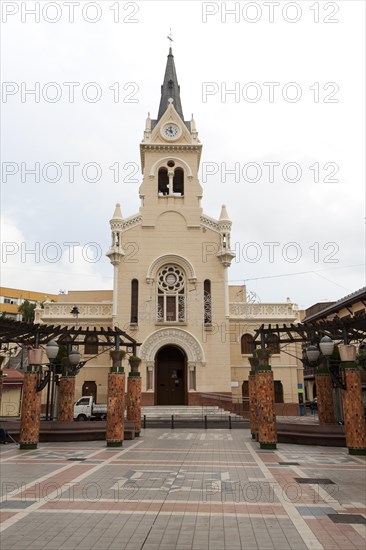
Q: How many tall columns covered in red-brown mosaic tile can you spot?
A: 8